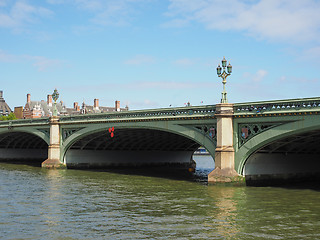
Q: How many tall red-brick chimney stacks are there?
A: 5